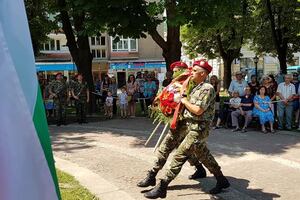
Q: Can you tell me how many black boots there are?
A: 4